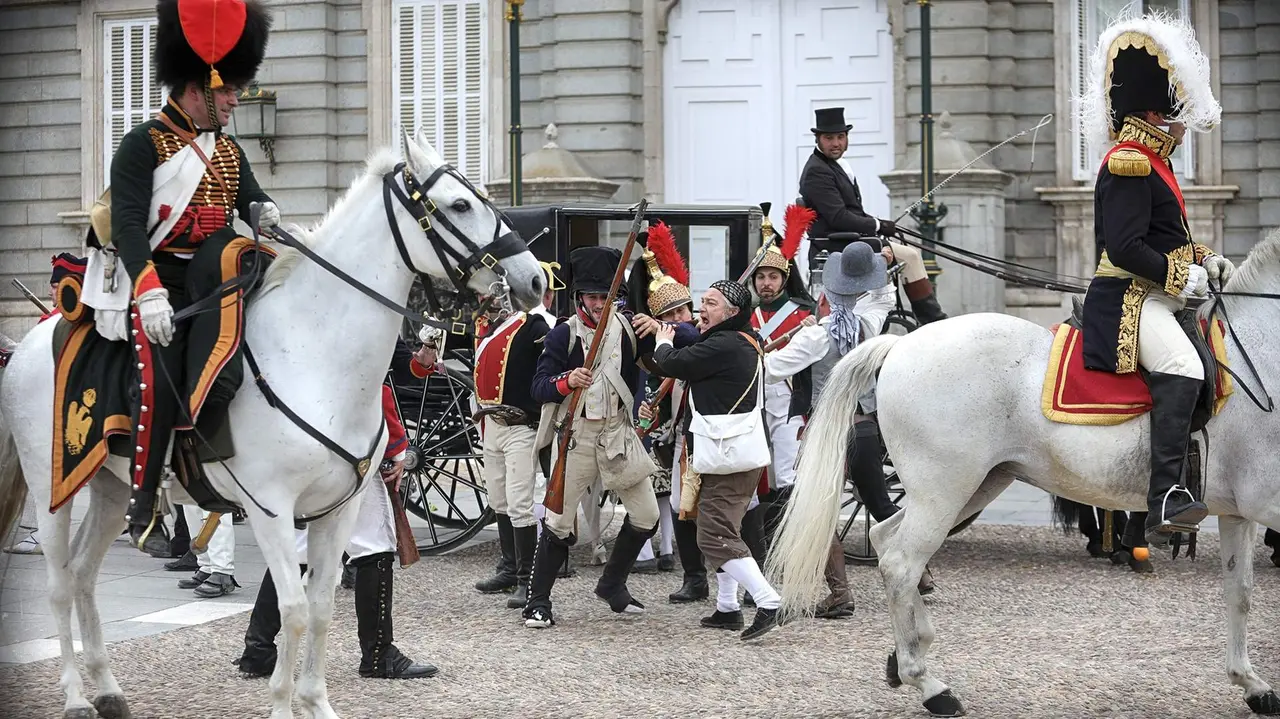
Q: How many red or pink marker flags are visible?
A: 0